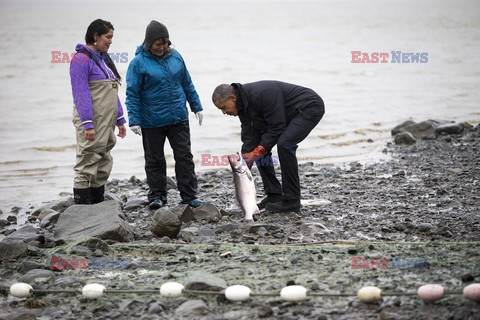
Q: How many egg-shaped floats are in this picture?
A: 8